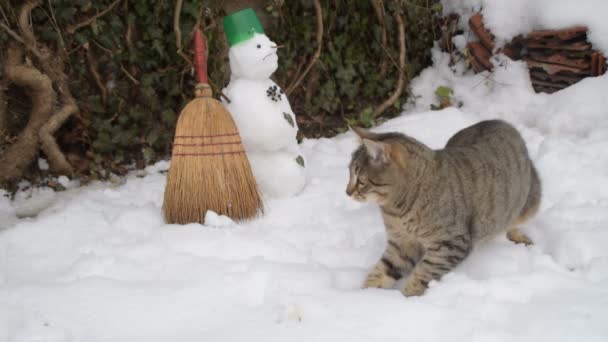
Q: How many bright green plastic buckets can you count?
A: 1